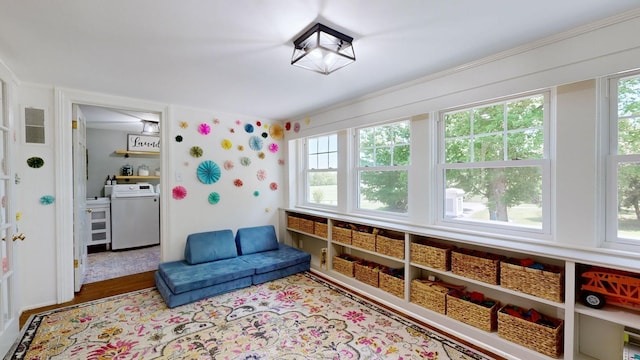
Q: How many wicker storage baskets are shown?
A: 15